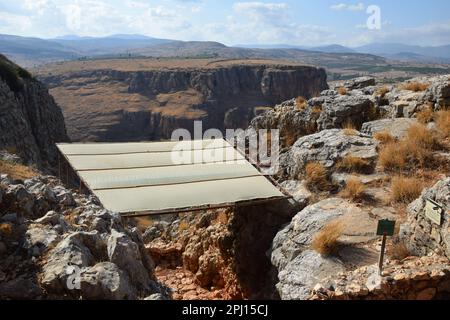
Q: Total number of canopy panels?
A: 4